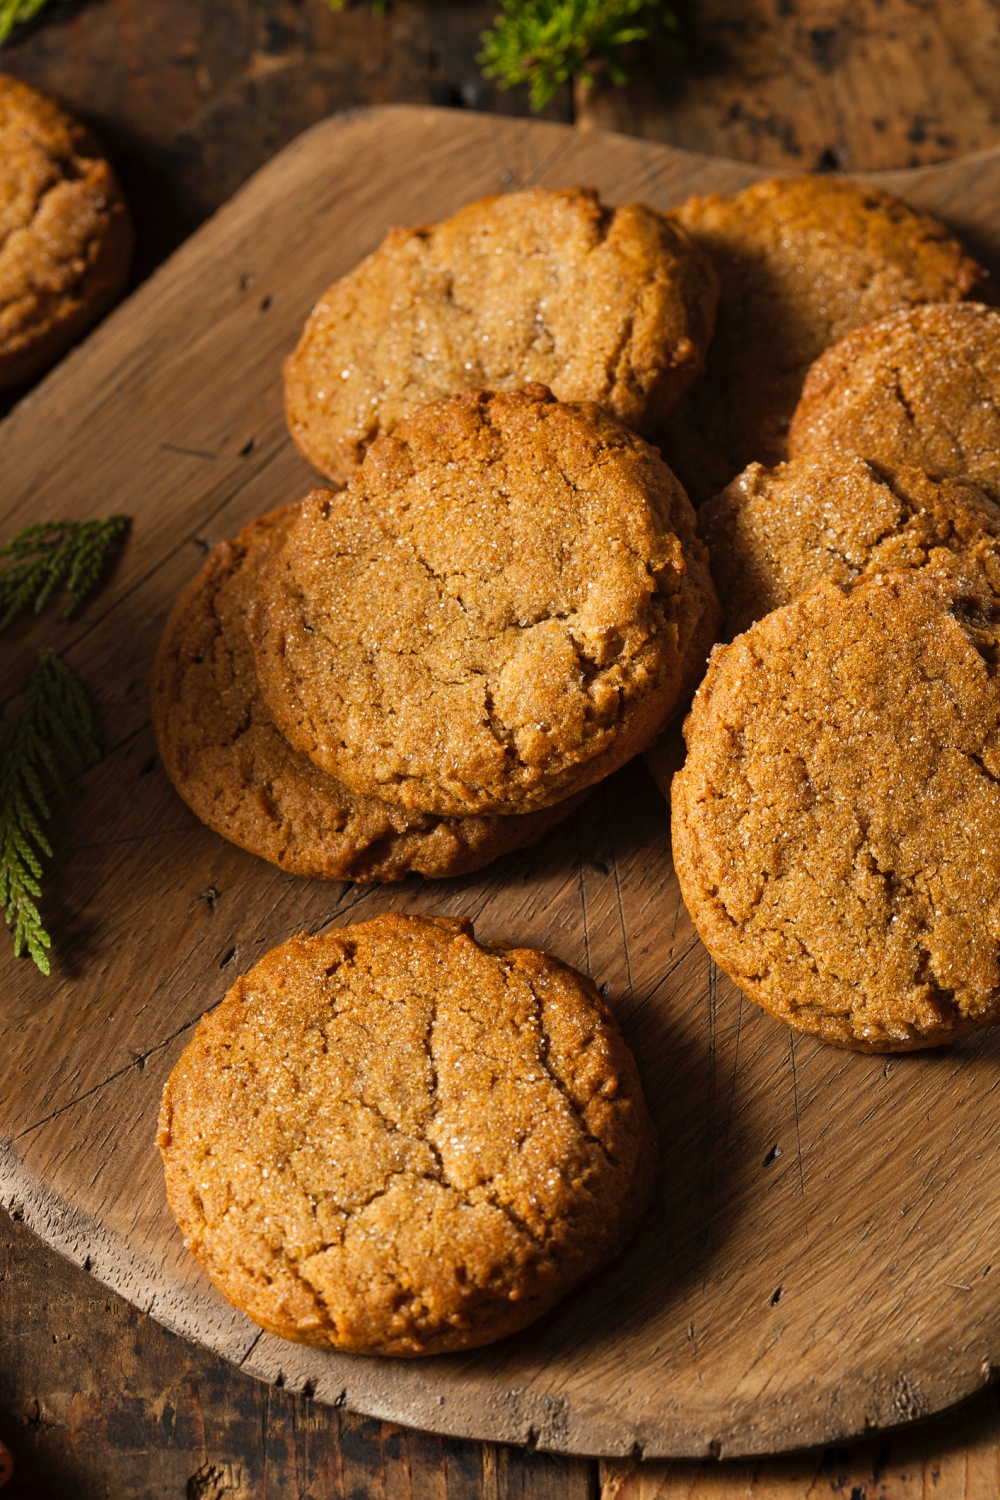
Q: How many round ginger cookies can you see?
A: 9